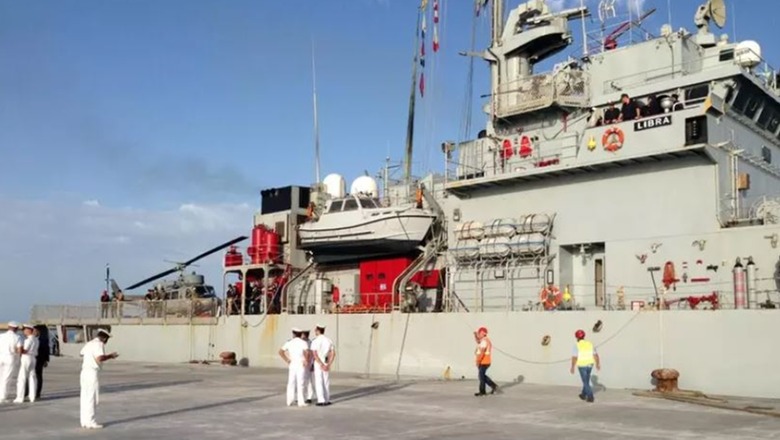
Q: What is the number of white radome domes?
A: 3